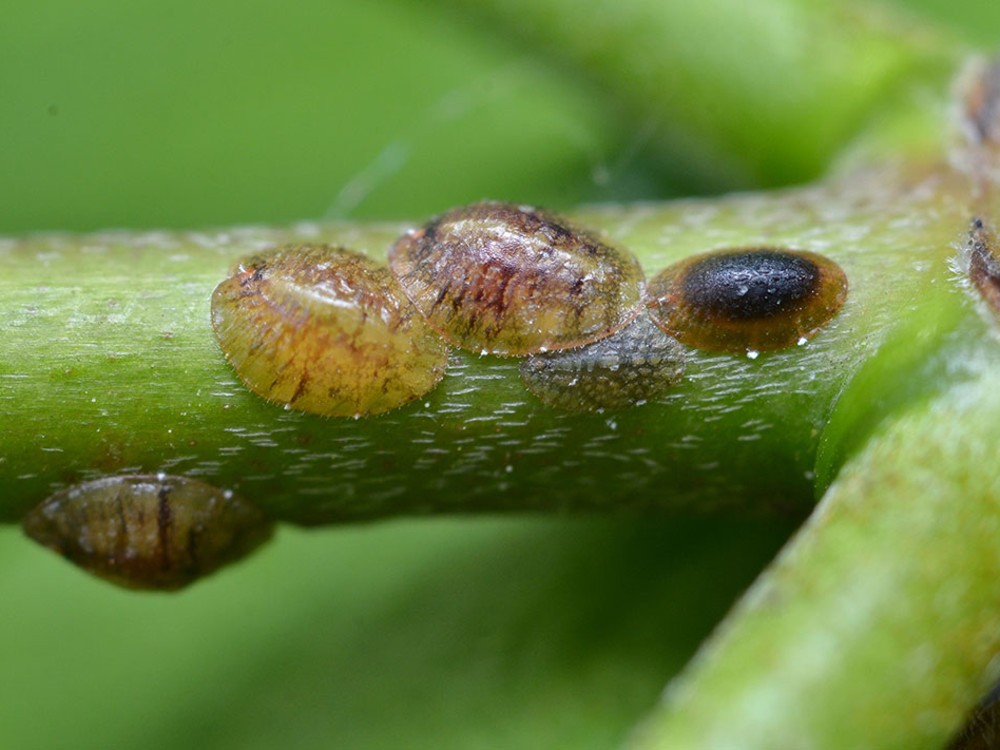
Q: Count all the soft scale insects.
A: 5